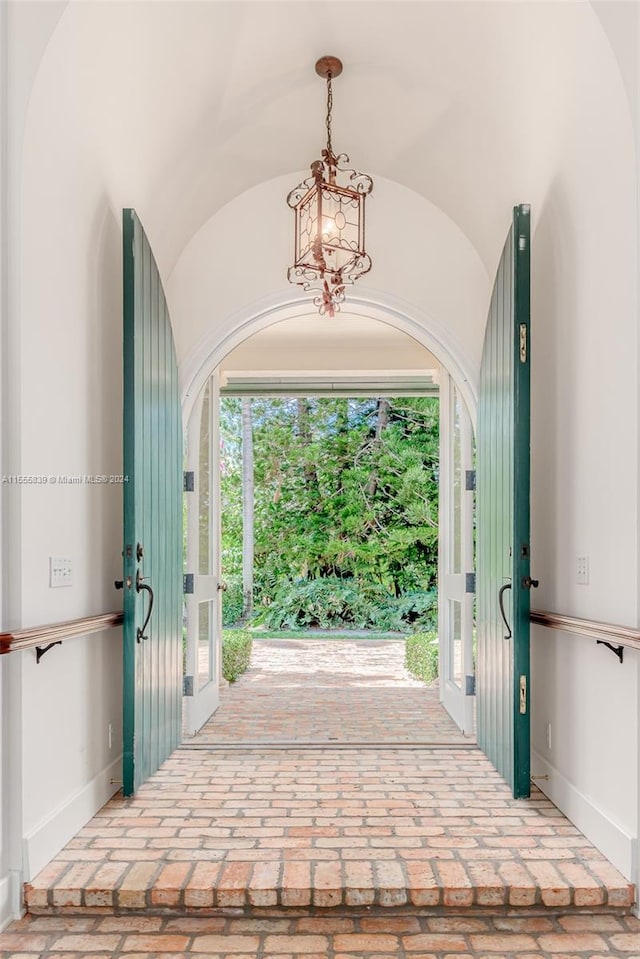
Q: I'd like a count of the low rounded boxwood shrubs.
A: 2